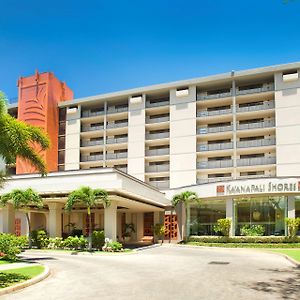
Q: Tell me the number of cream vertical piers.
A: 4